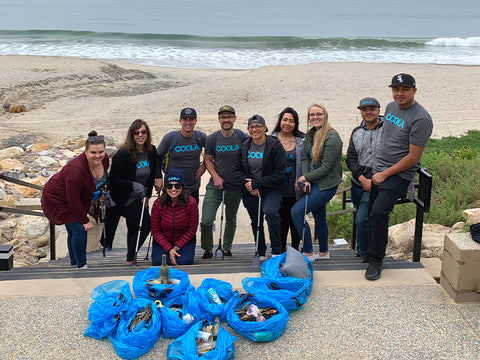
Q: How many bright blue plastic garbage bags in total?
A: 9